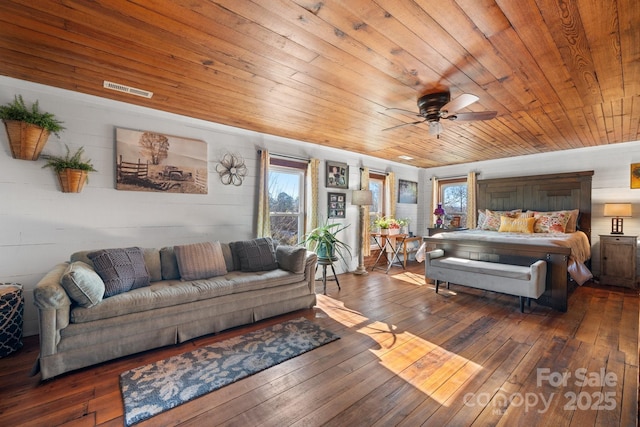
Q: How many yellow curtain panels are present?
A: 6